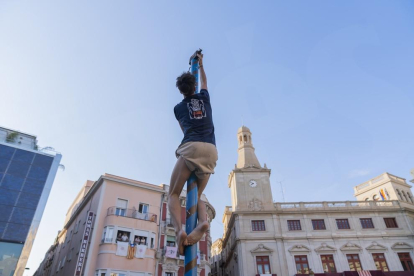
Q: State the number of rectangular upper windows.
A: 6